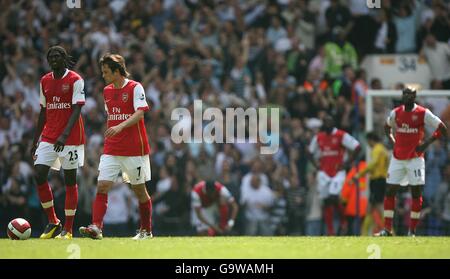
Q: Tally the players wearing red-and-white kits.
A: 5